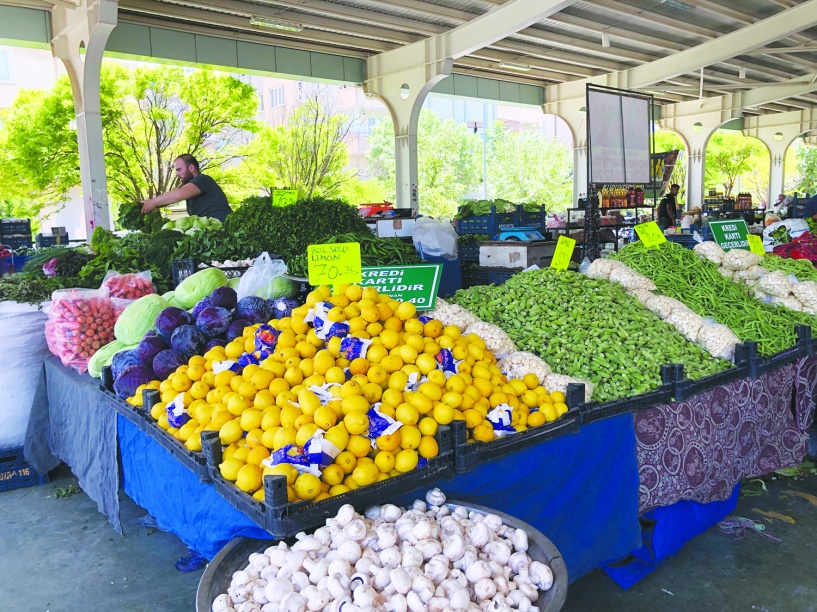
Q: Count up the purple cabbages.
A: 13